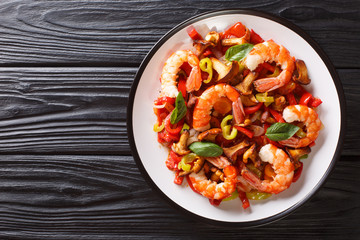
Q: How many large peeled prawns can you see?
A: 6